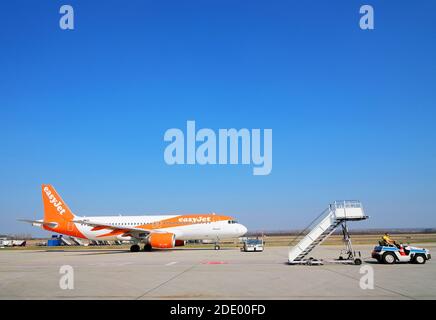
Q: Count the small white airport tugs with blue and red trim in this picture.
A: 1